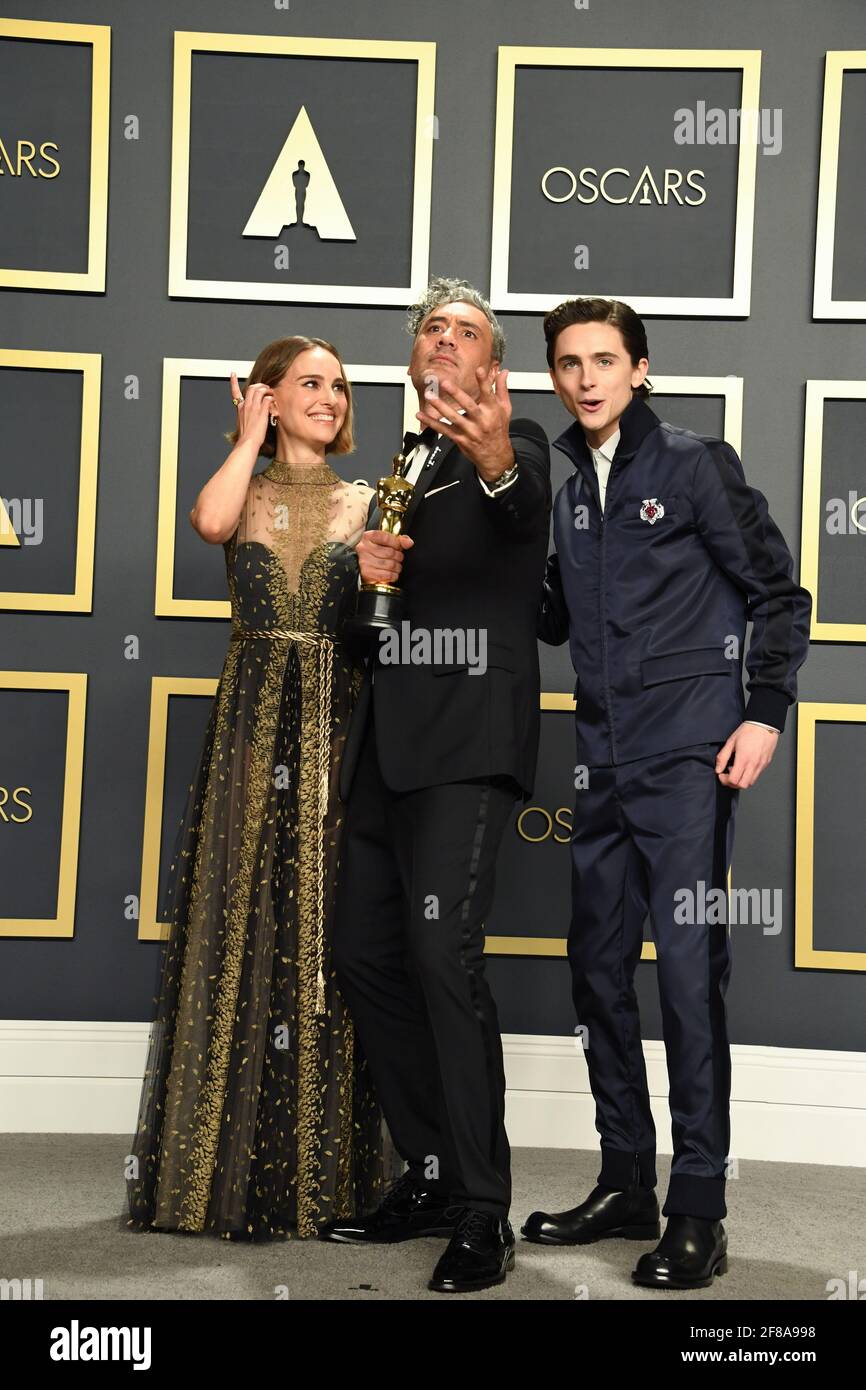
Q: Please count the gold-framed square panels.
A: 12